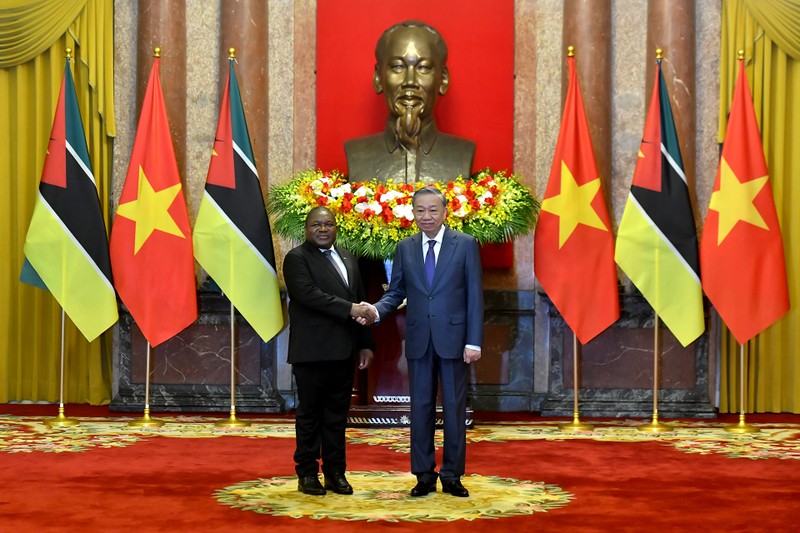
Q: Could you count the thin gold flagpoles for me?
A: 6